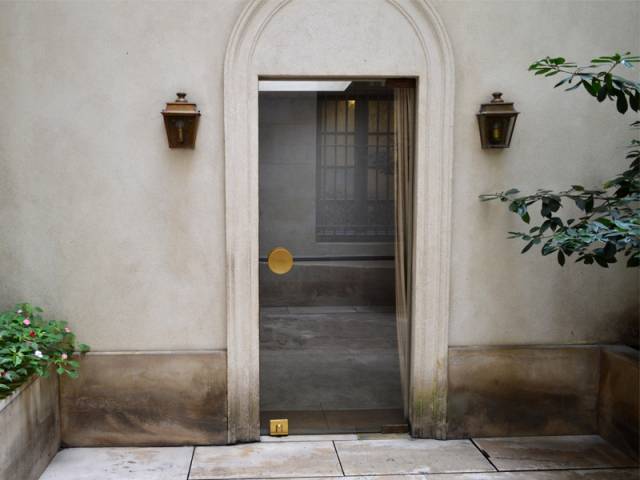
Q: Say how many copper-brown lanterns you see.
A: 2